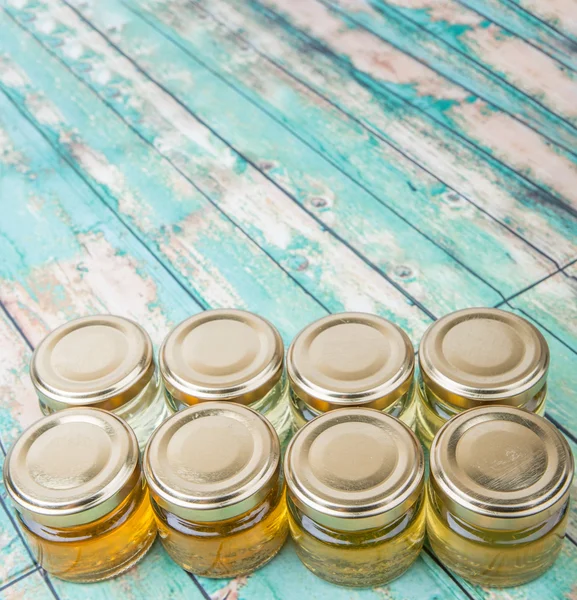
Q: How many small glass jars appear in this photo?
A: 8